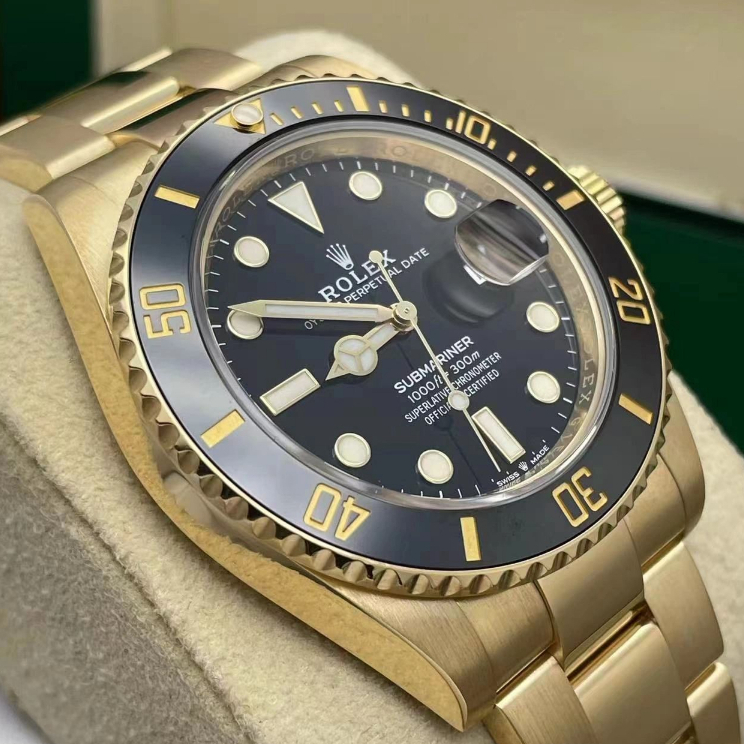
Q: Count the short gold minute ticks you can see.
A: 12